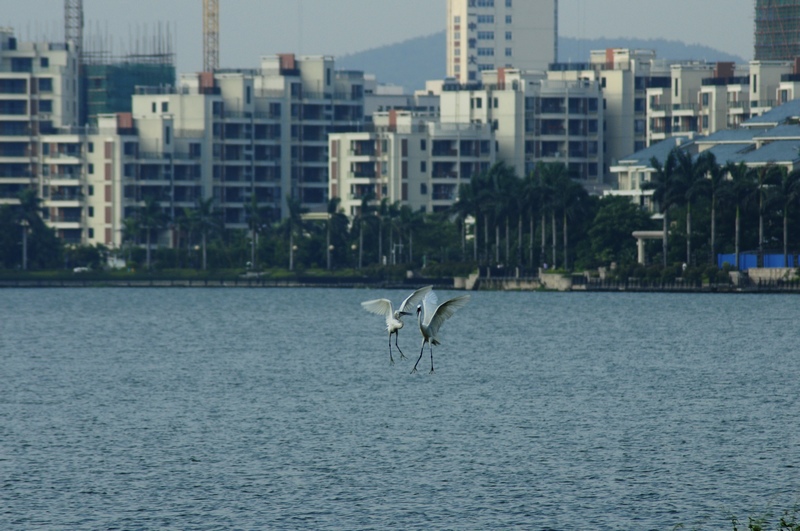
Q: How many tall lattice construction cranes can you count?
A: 2